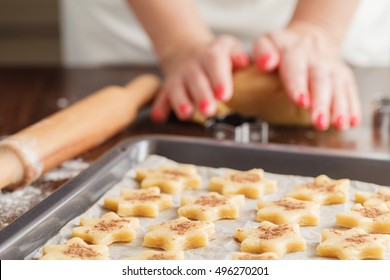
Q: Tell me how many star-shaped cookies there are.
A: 15